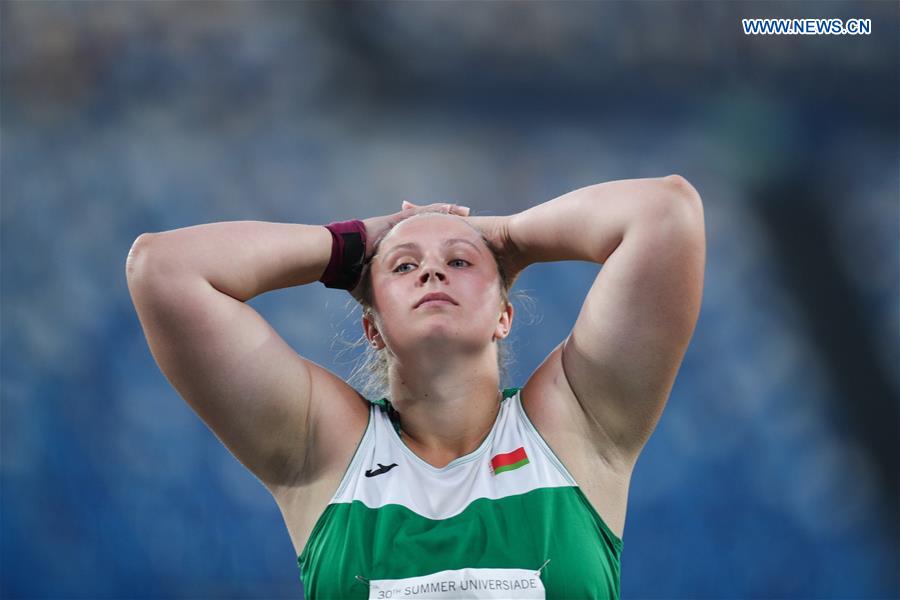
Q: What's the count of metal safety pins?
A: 2